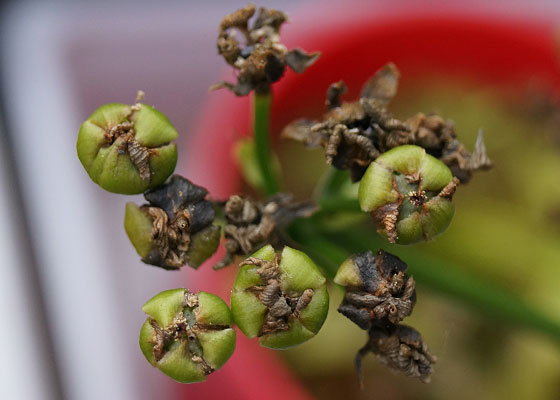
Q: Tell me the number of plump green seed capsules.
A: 4